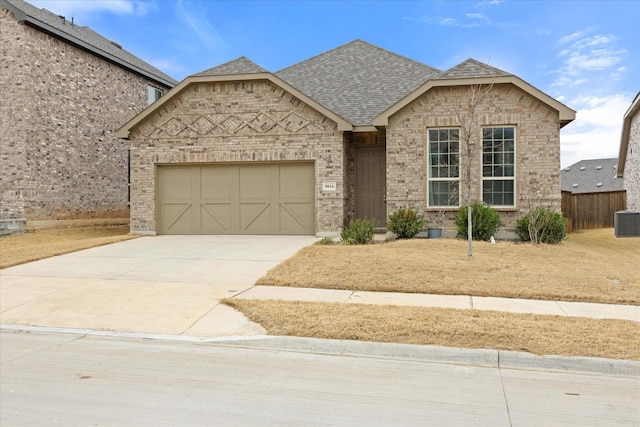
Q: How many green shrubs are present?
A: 4